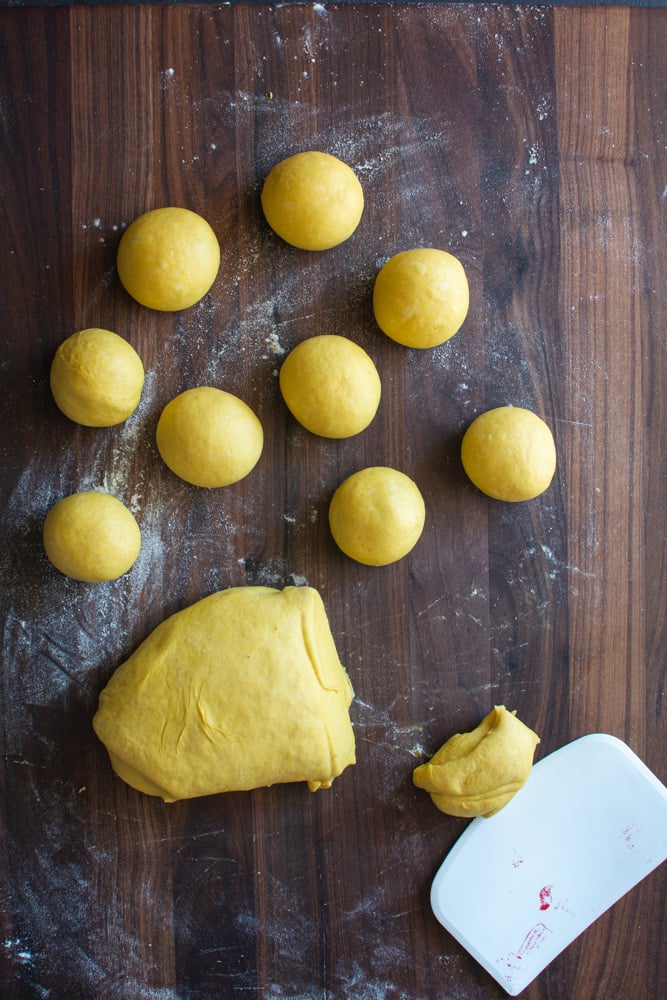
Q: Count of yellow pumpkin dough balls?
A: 9